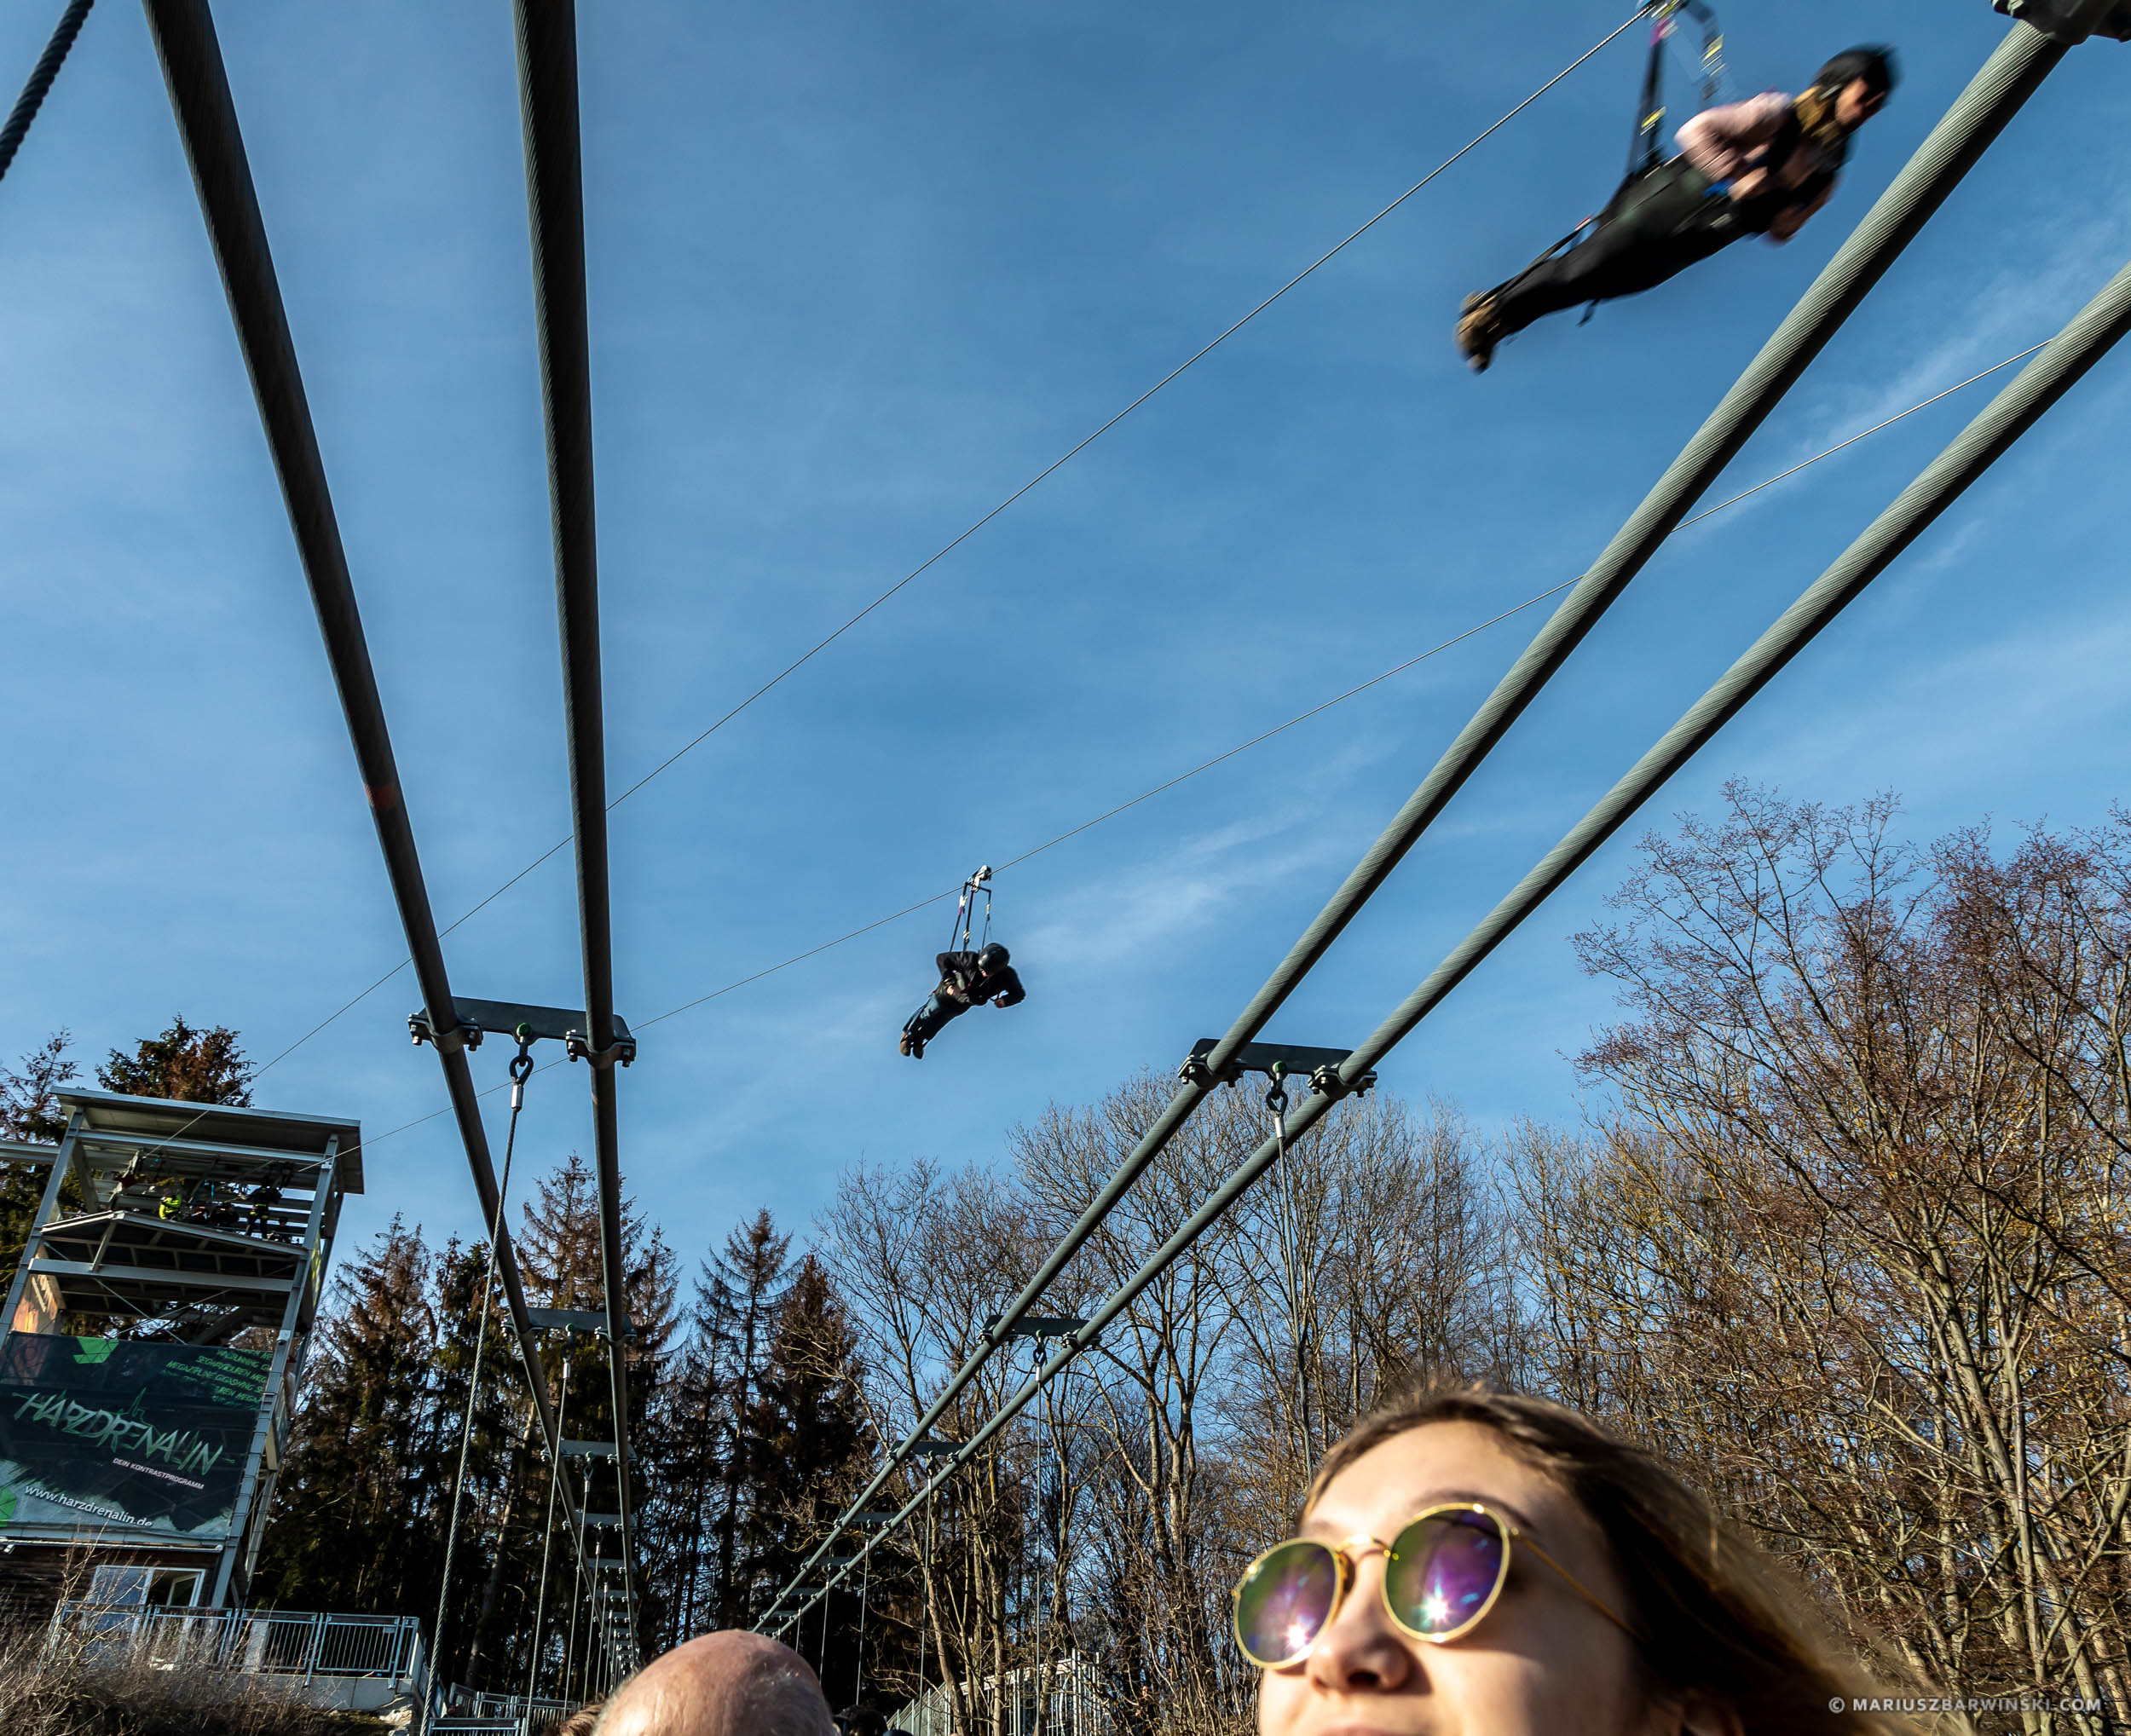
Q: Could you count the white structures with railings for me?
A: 1